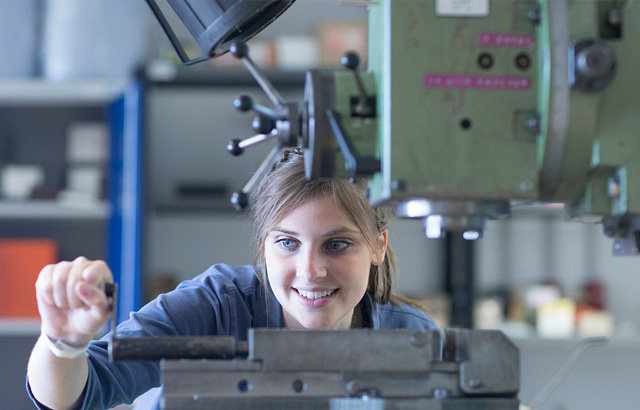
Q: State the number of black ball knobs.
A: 6